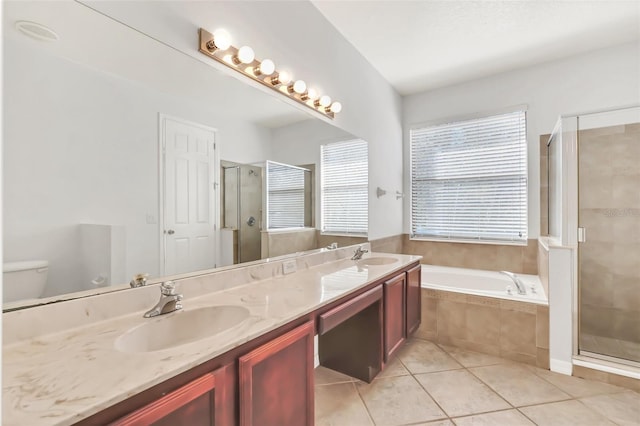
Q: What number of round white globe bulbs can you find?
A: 8